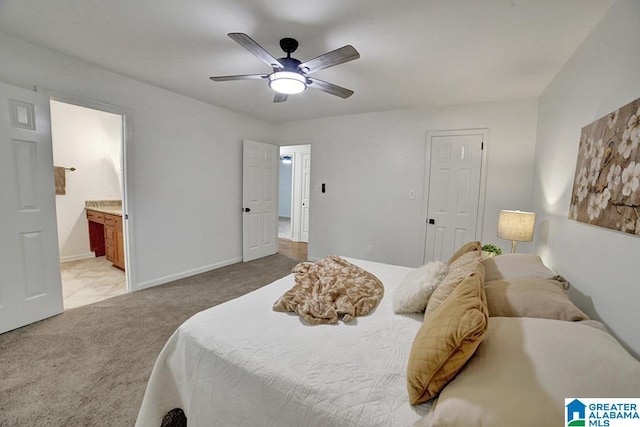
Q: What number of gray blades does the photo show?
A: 5